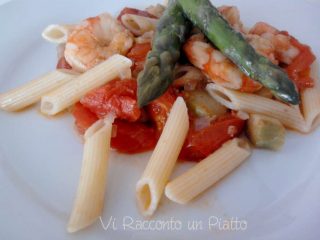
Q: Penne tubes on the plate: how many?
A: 9